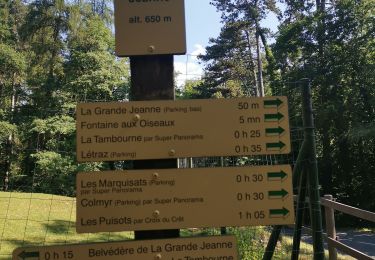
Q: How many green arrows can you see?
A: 8